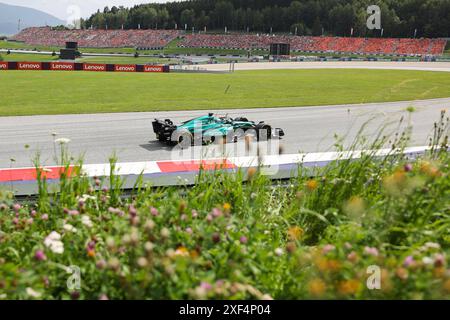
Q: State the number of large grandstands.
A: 2